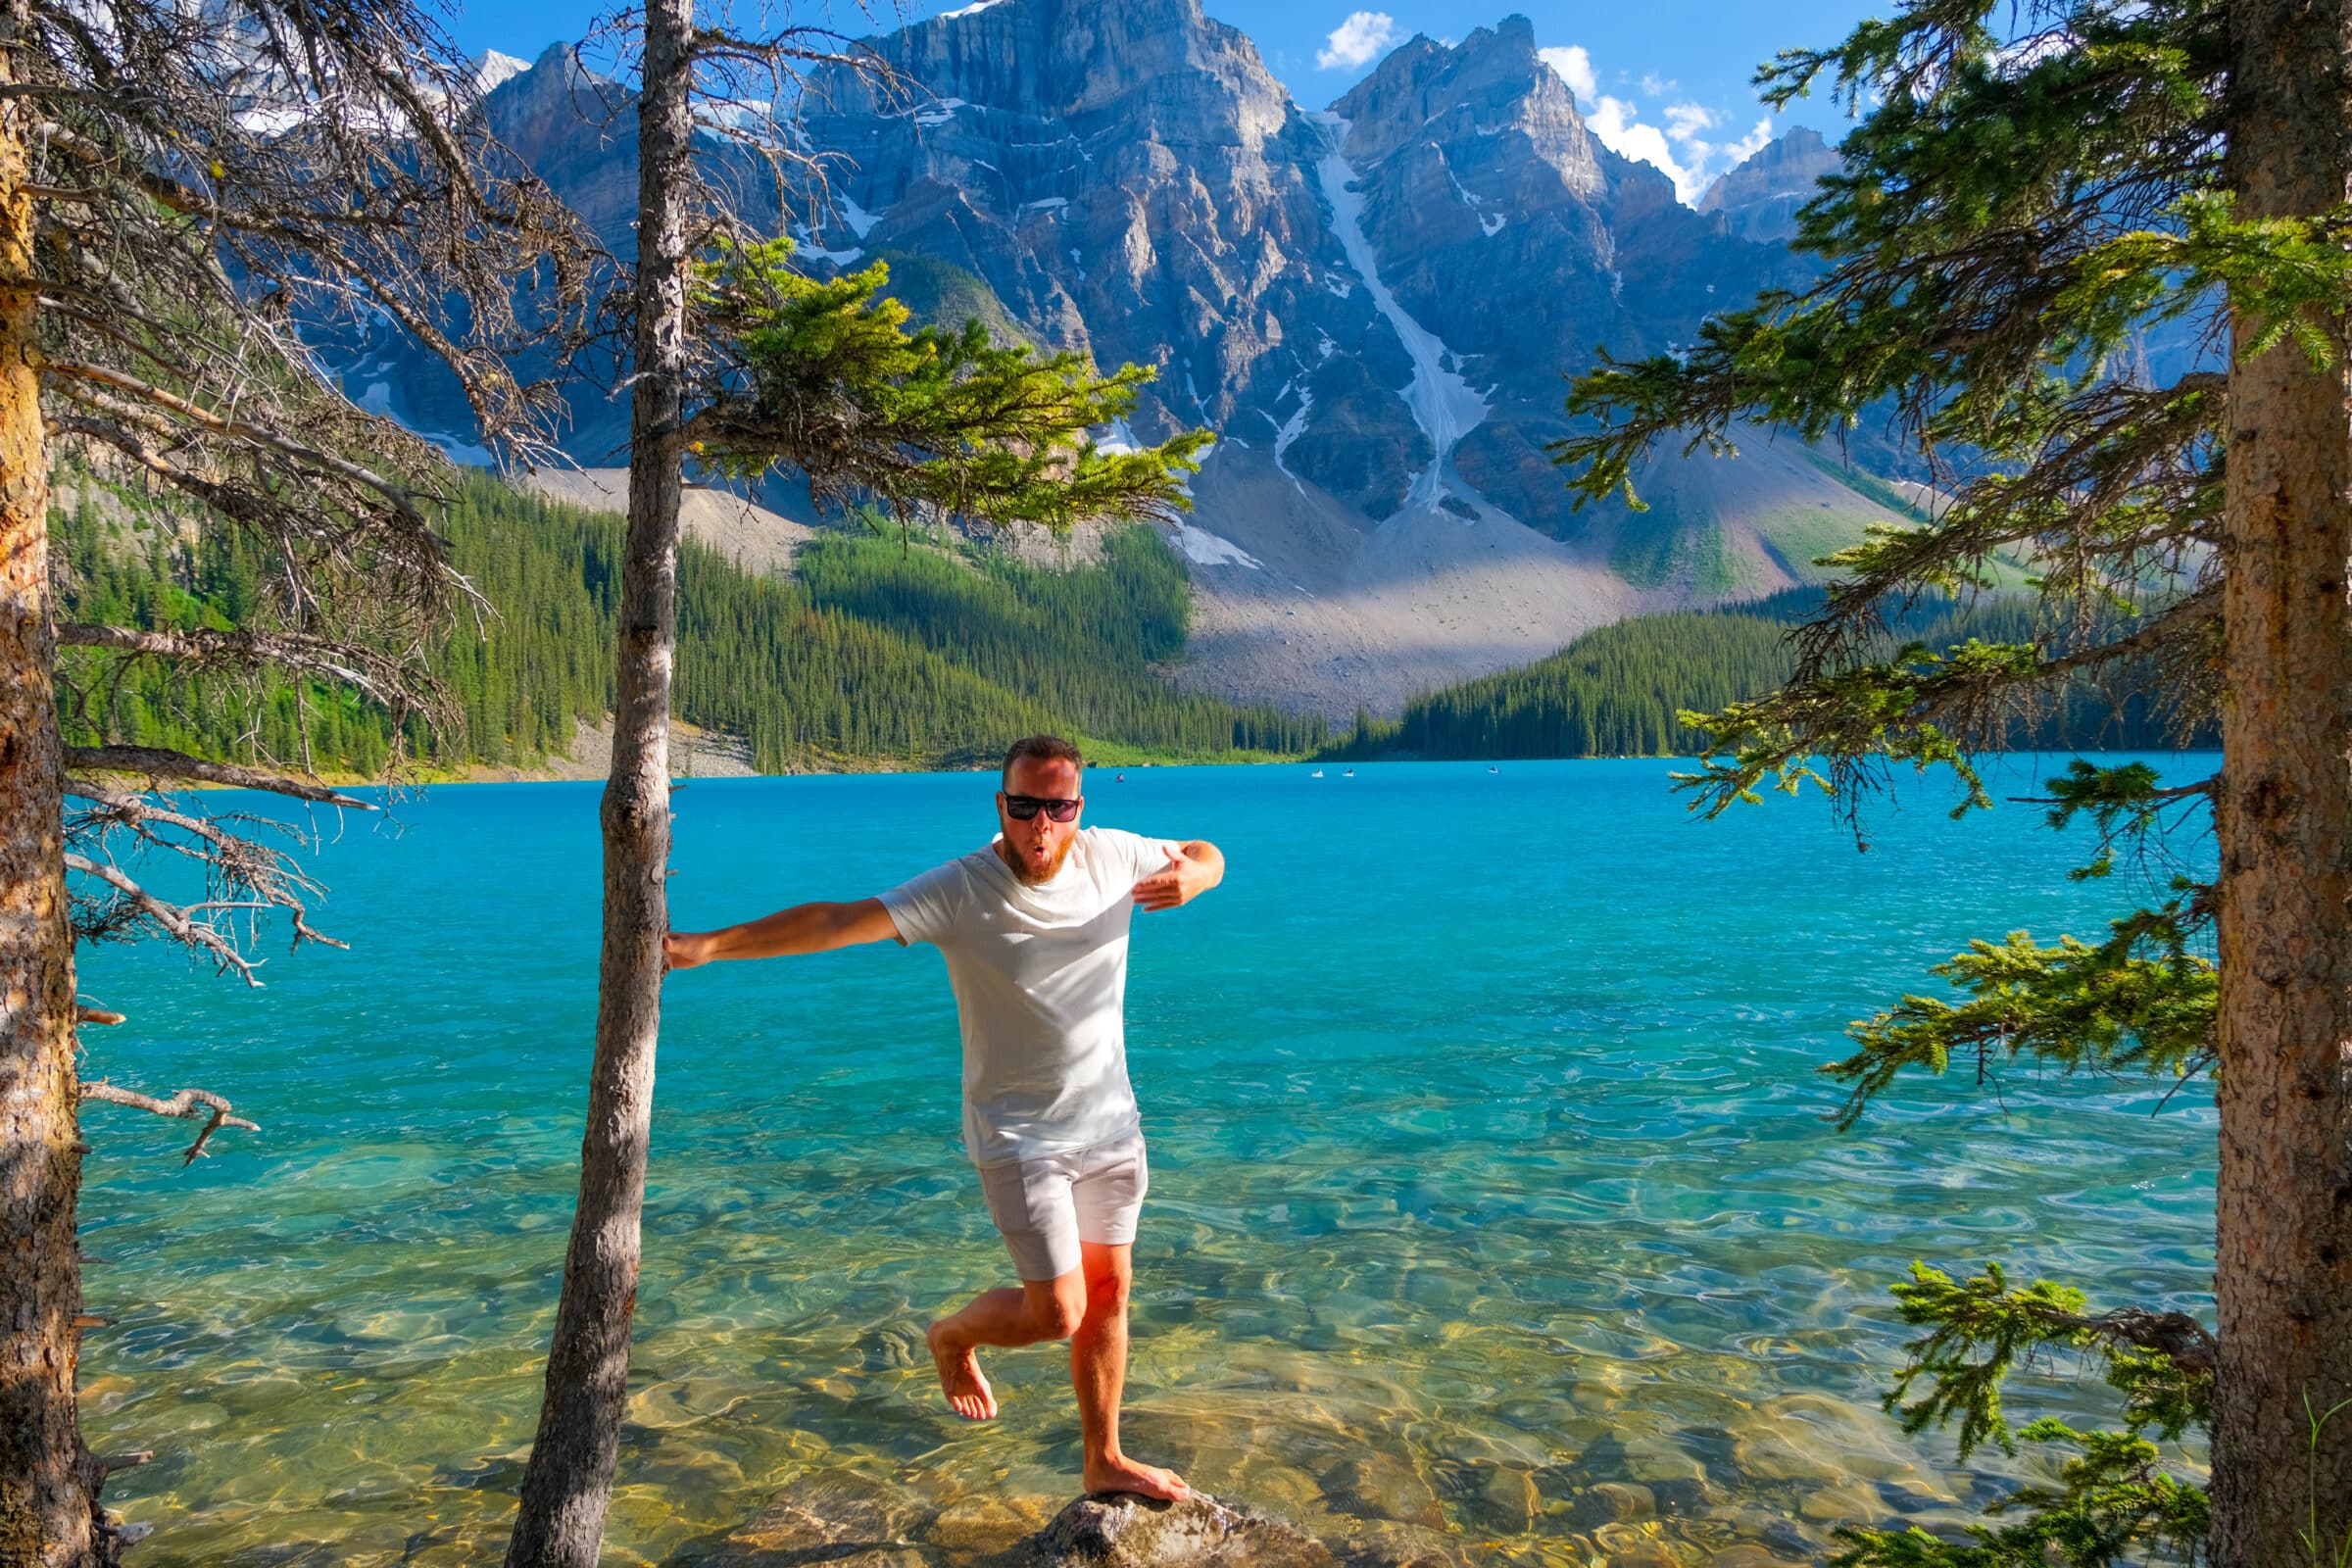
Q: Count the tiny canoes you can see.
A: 4